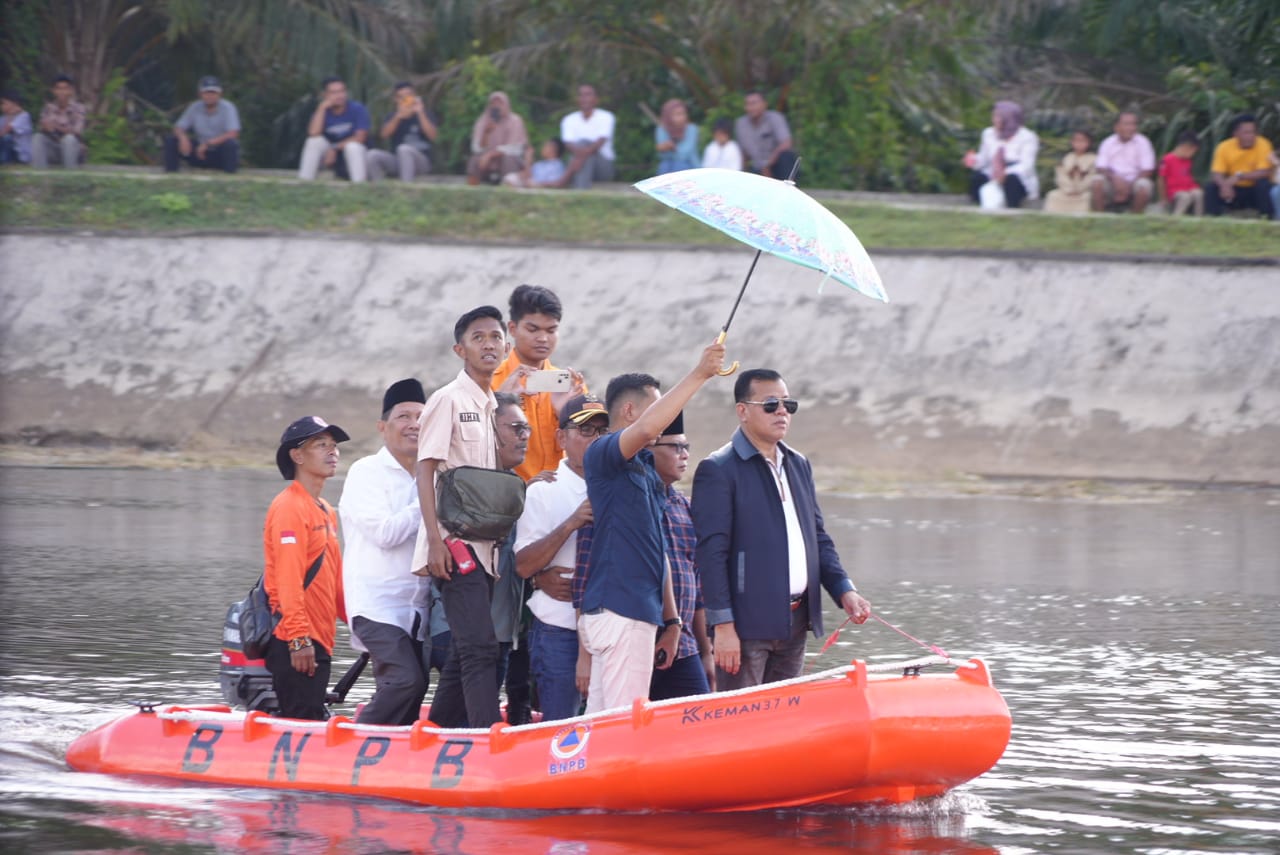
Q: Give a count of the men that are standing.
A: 9